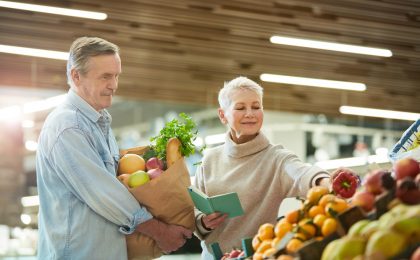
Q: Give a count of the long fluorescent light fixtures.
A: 5